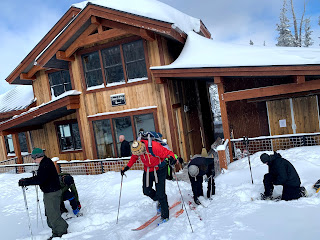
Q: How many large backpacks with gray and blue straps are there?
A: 1